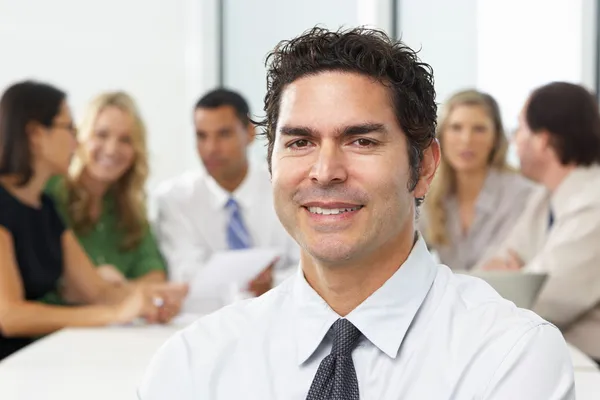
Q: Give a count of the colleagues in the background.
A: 5